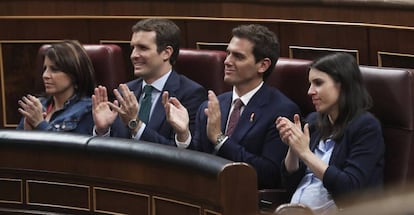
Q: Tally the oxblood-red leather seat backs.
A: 4